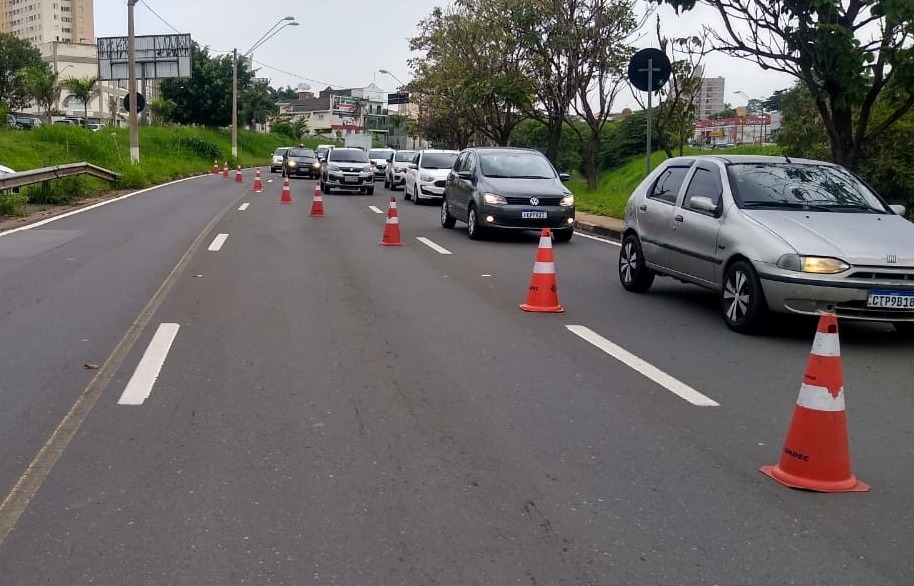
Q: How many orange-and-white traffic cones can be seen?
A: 9